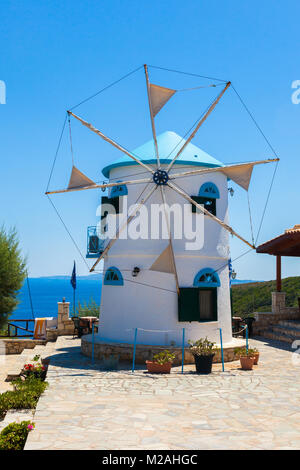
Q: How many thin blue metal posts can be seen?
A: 5